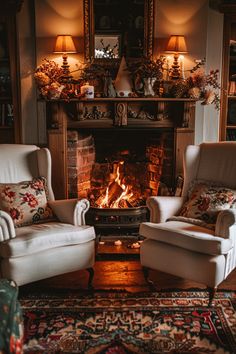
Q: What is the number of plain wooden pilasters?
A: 2